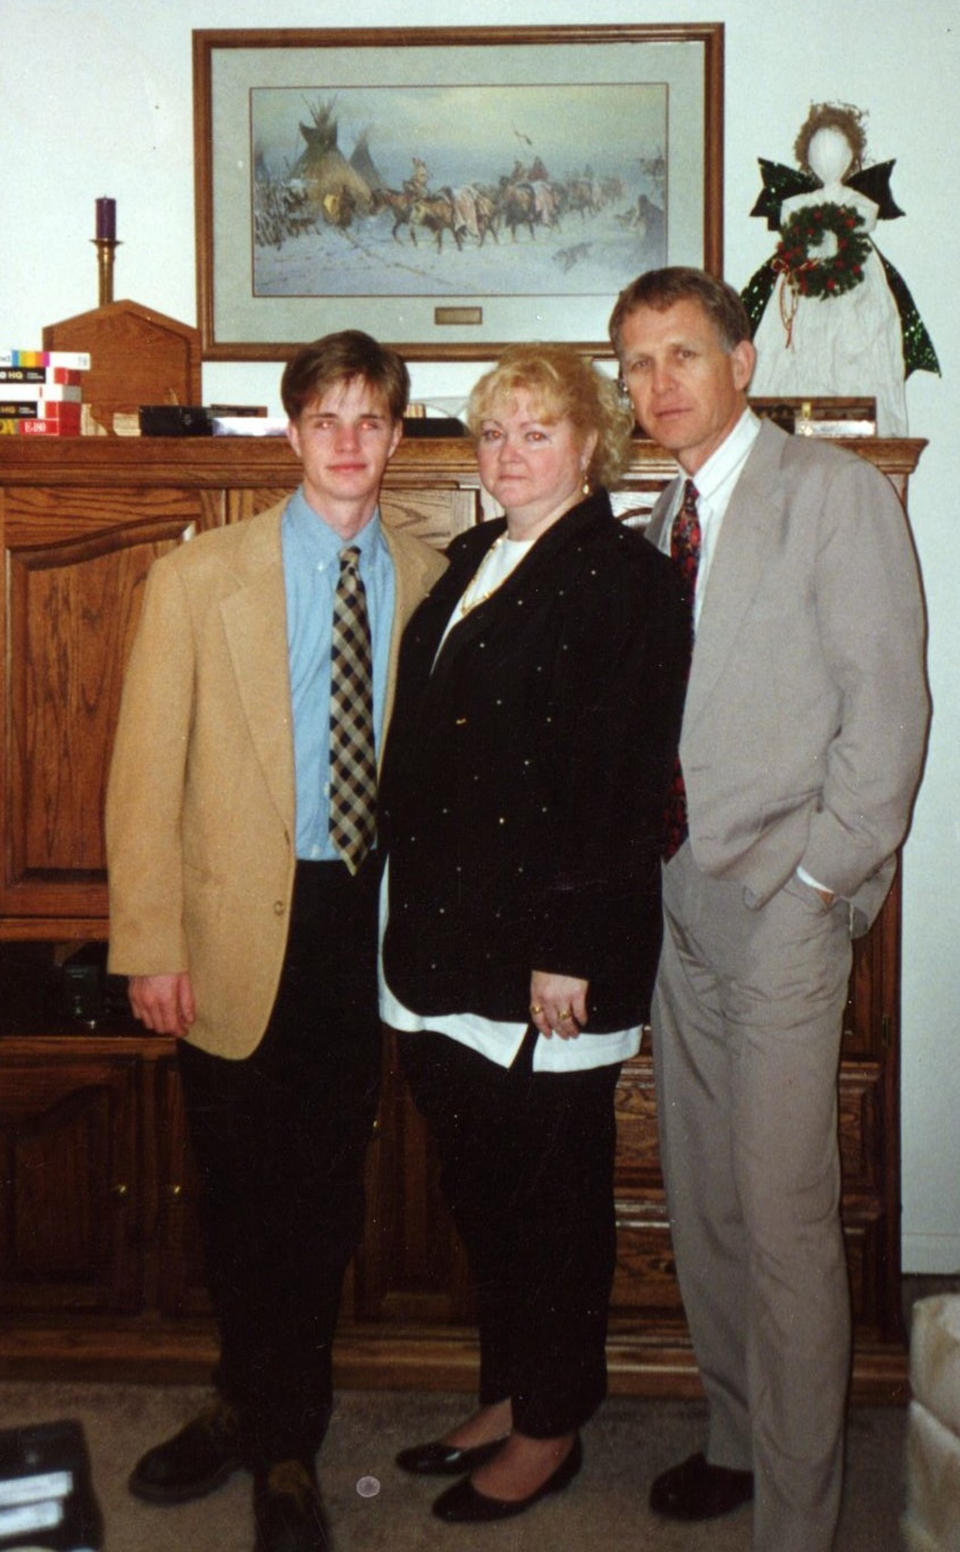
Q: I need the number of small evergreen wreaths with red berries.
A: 1